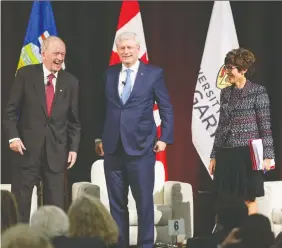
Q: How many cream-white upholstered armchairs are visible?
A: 3